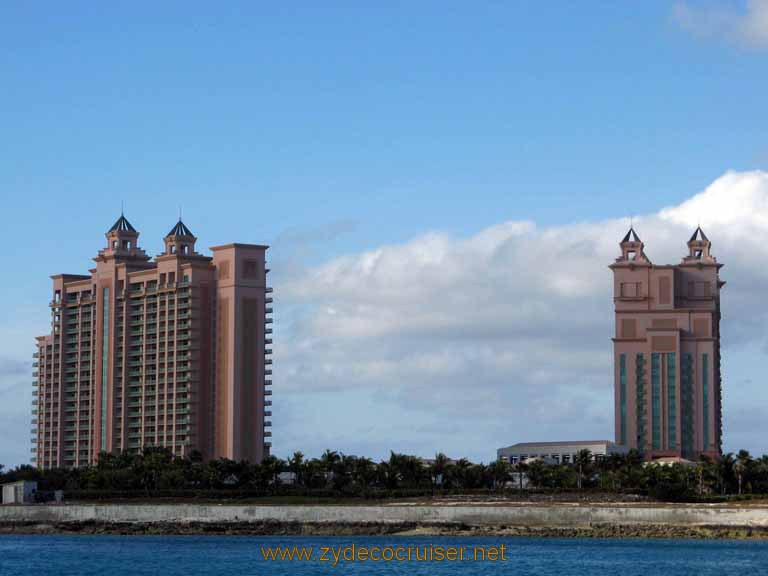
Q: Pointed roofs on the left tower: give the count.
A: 2